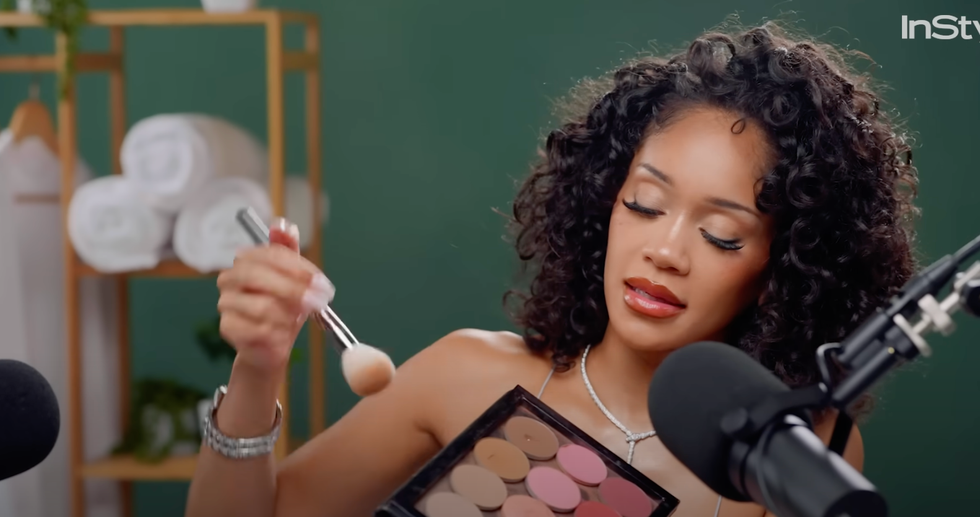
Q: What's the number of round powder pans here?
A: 9